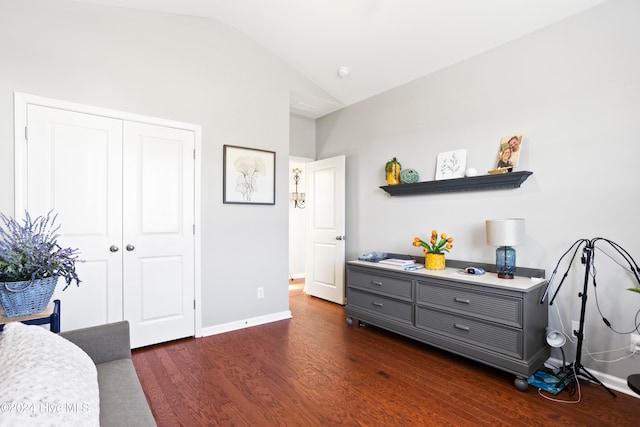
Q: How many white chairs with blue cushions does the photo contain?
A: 0